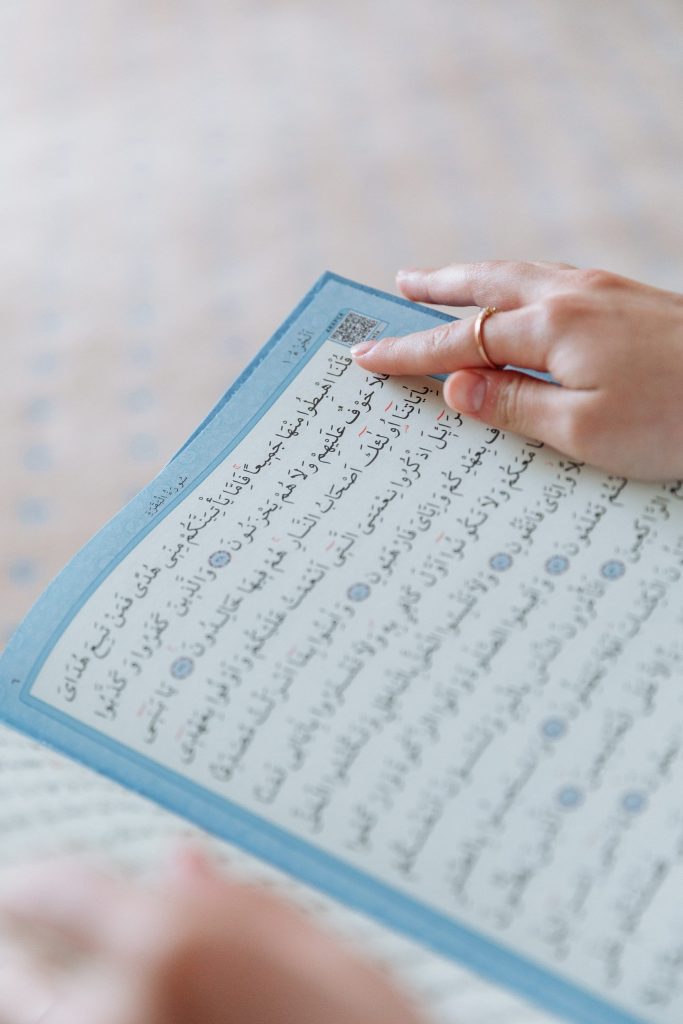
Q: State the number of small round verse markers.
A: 9